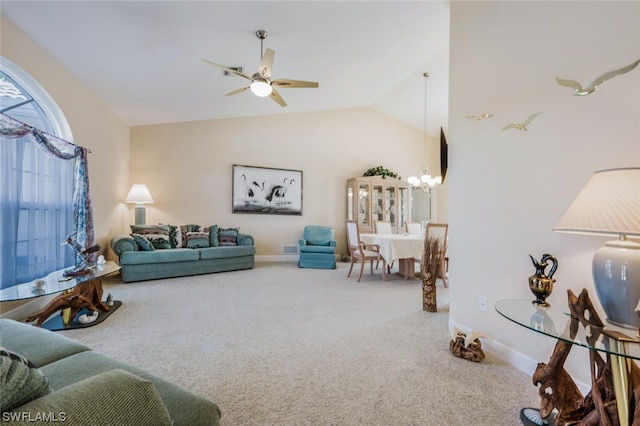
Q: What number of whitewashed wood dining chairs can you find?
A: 4